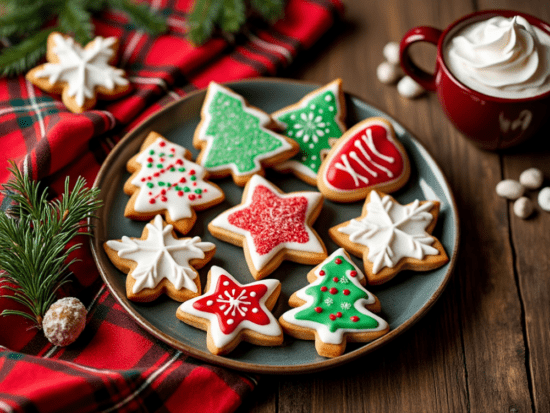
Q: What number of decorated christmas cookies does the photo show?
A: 10